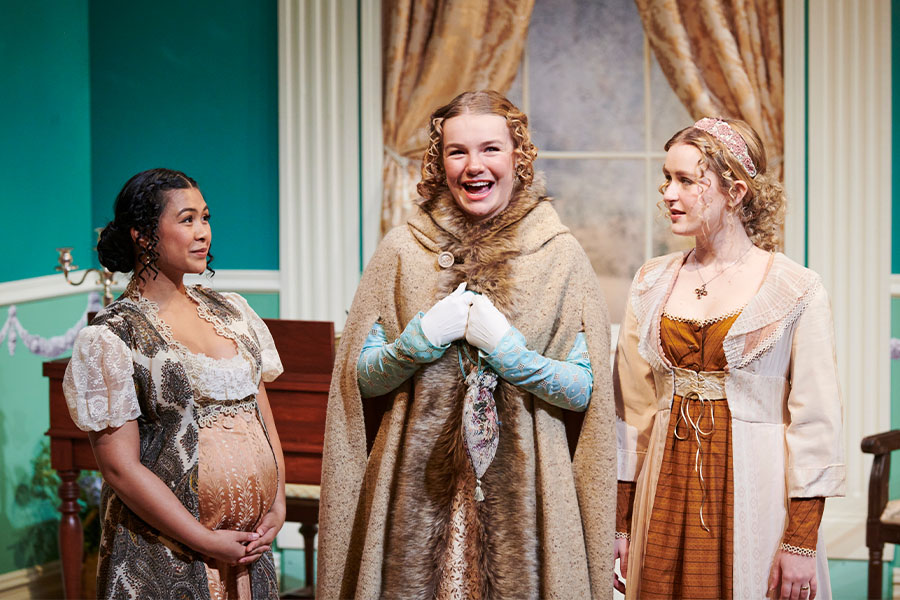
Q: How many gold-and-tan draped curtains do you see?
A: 2